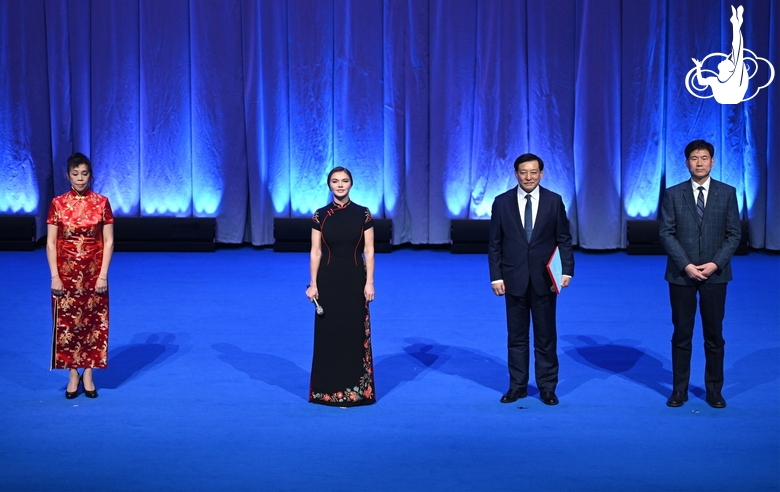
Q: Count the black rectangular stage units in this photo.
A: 5